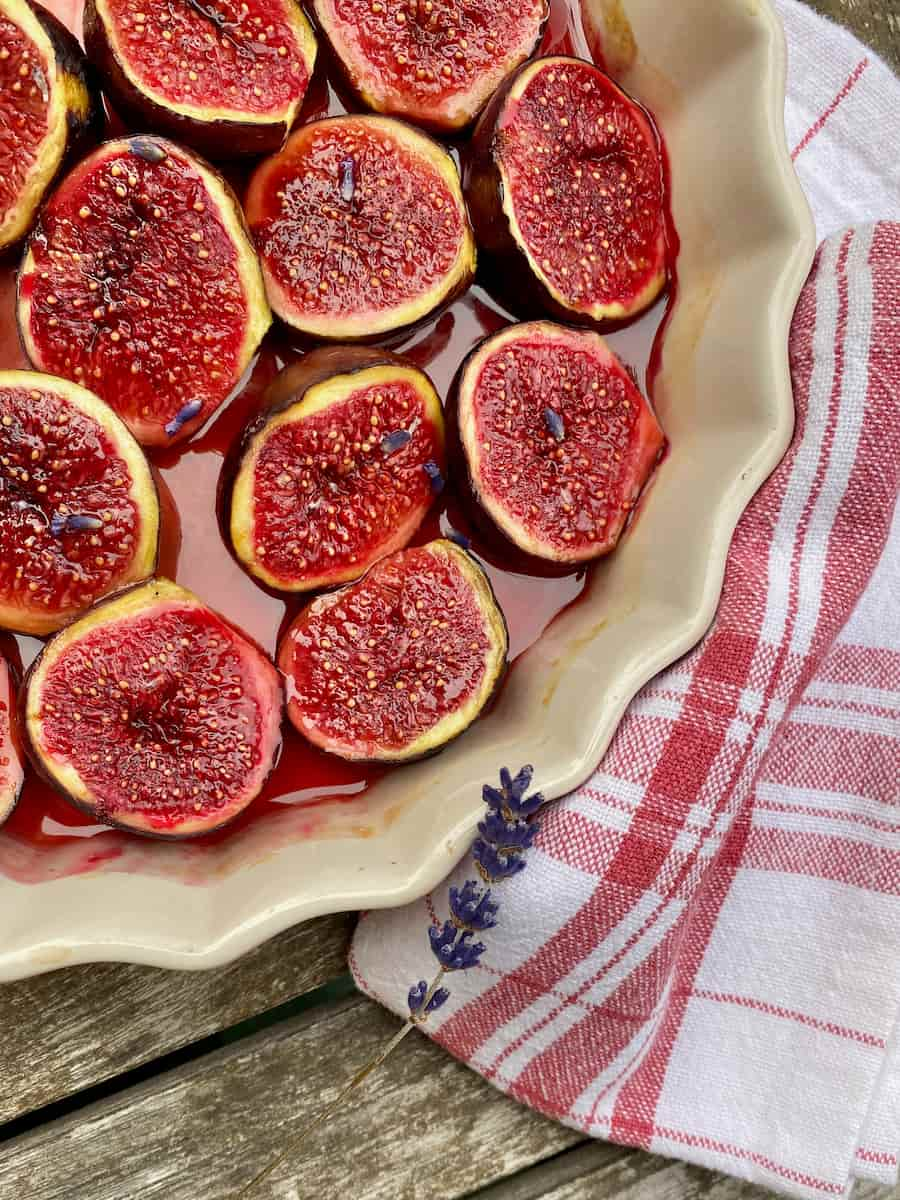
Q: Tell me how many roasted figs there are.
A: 12